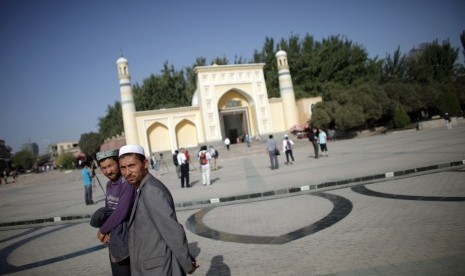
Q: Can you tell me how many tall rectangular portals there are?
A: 1